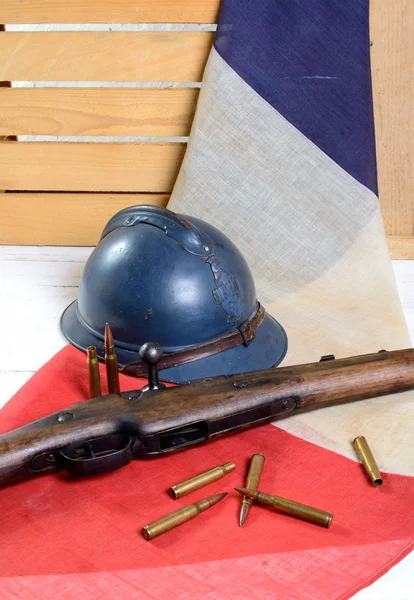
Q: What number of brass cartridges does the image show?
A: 7